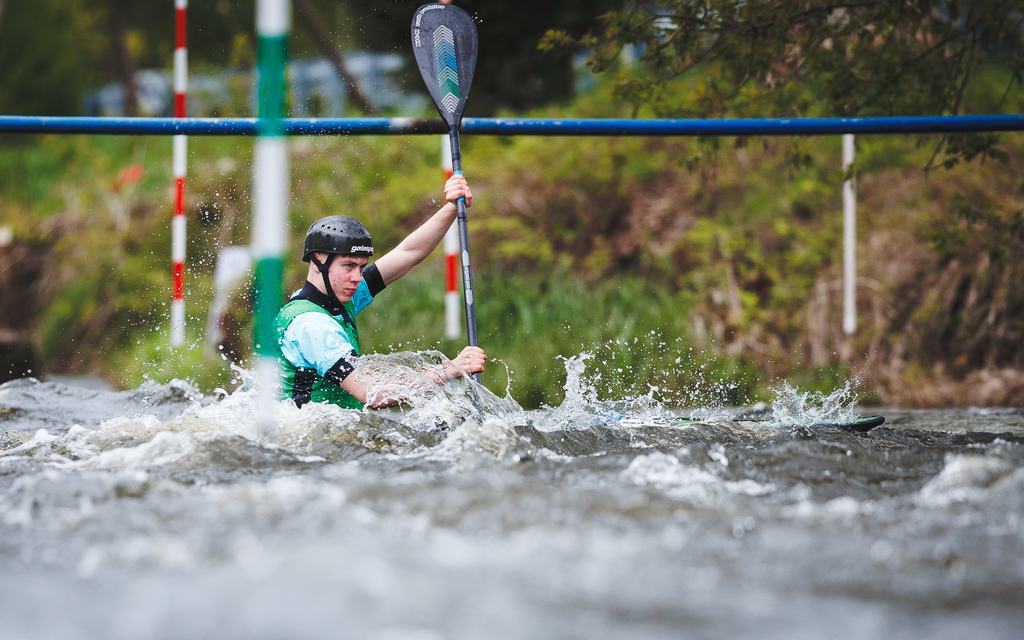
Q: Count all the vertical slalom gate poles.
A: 4